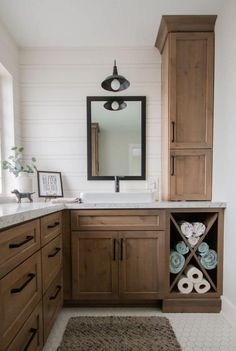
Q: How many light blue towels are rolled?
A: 4